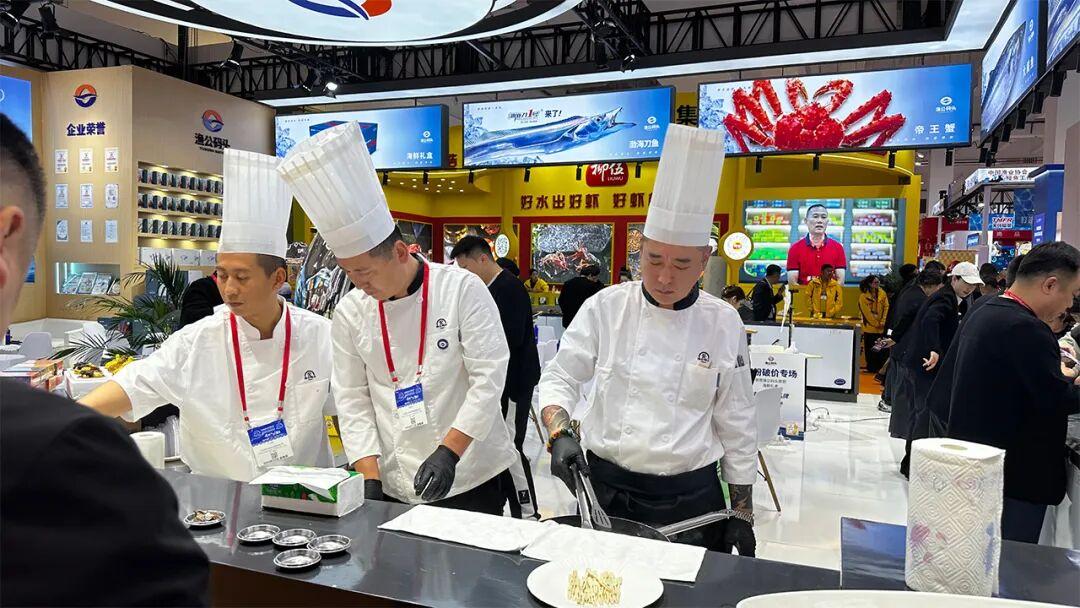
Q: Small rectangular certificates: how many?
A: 9